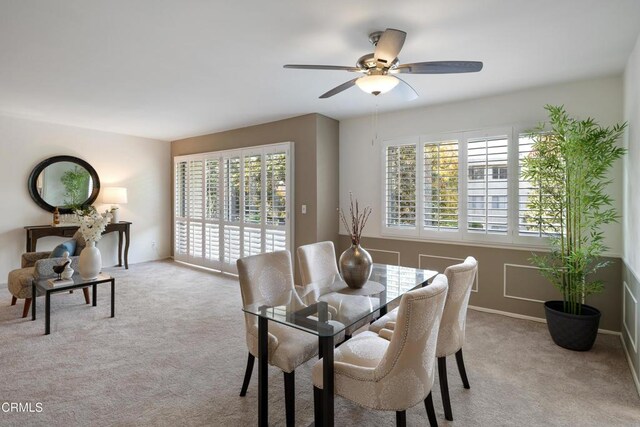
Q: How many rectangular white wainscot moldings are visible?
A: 4